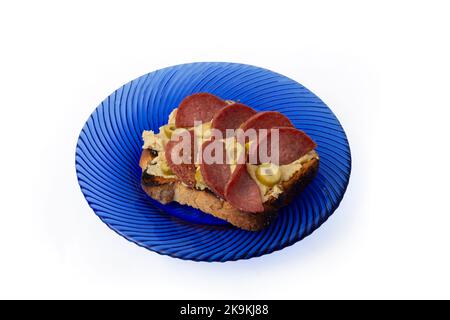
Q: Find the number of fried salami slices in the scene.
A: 7